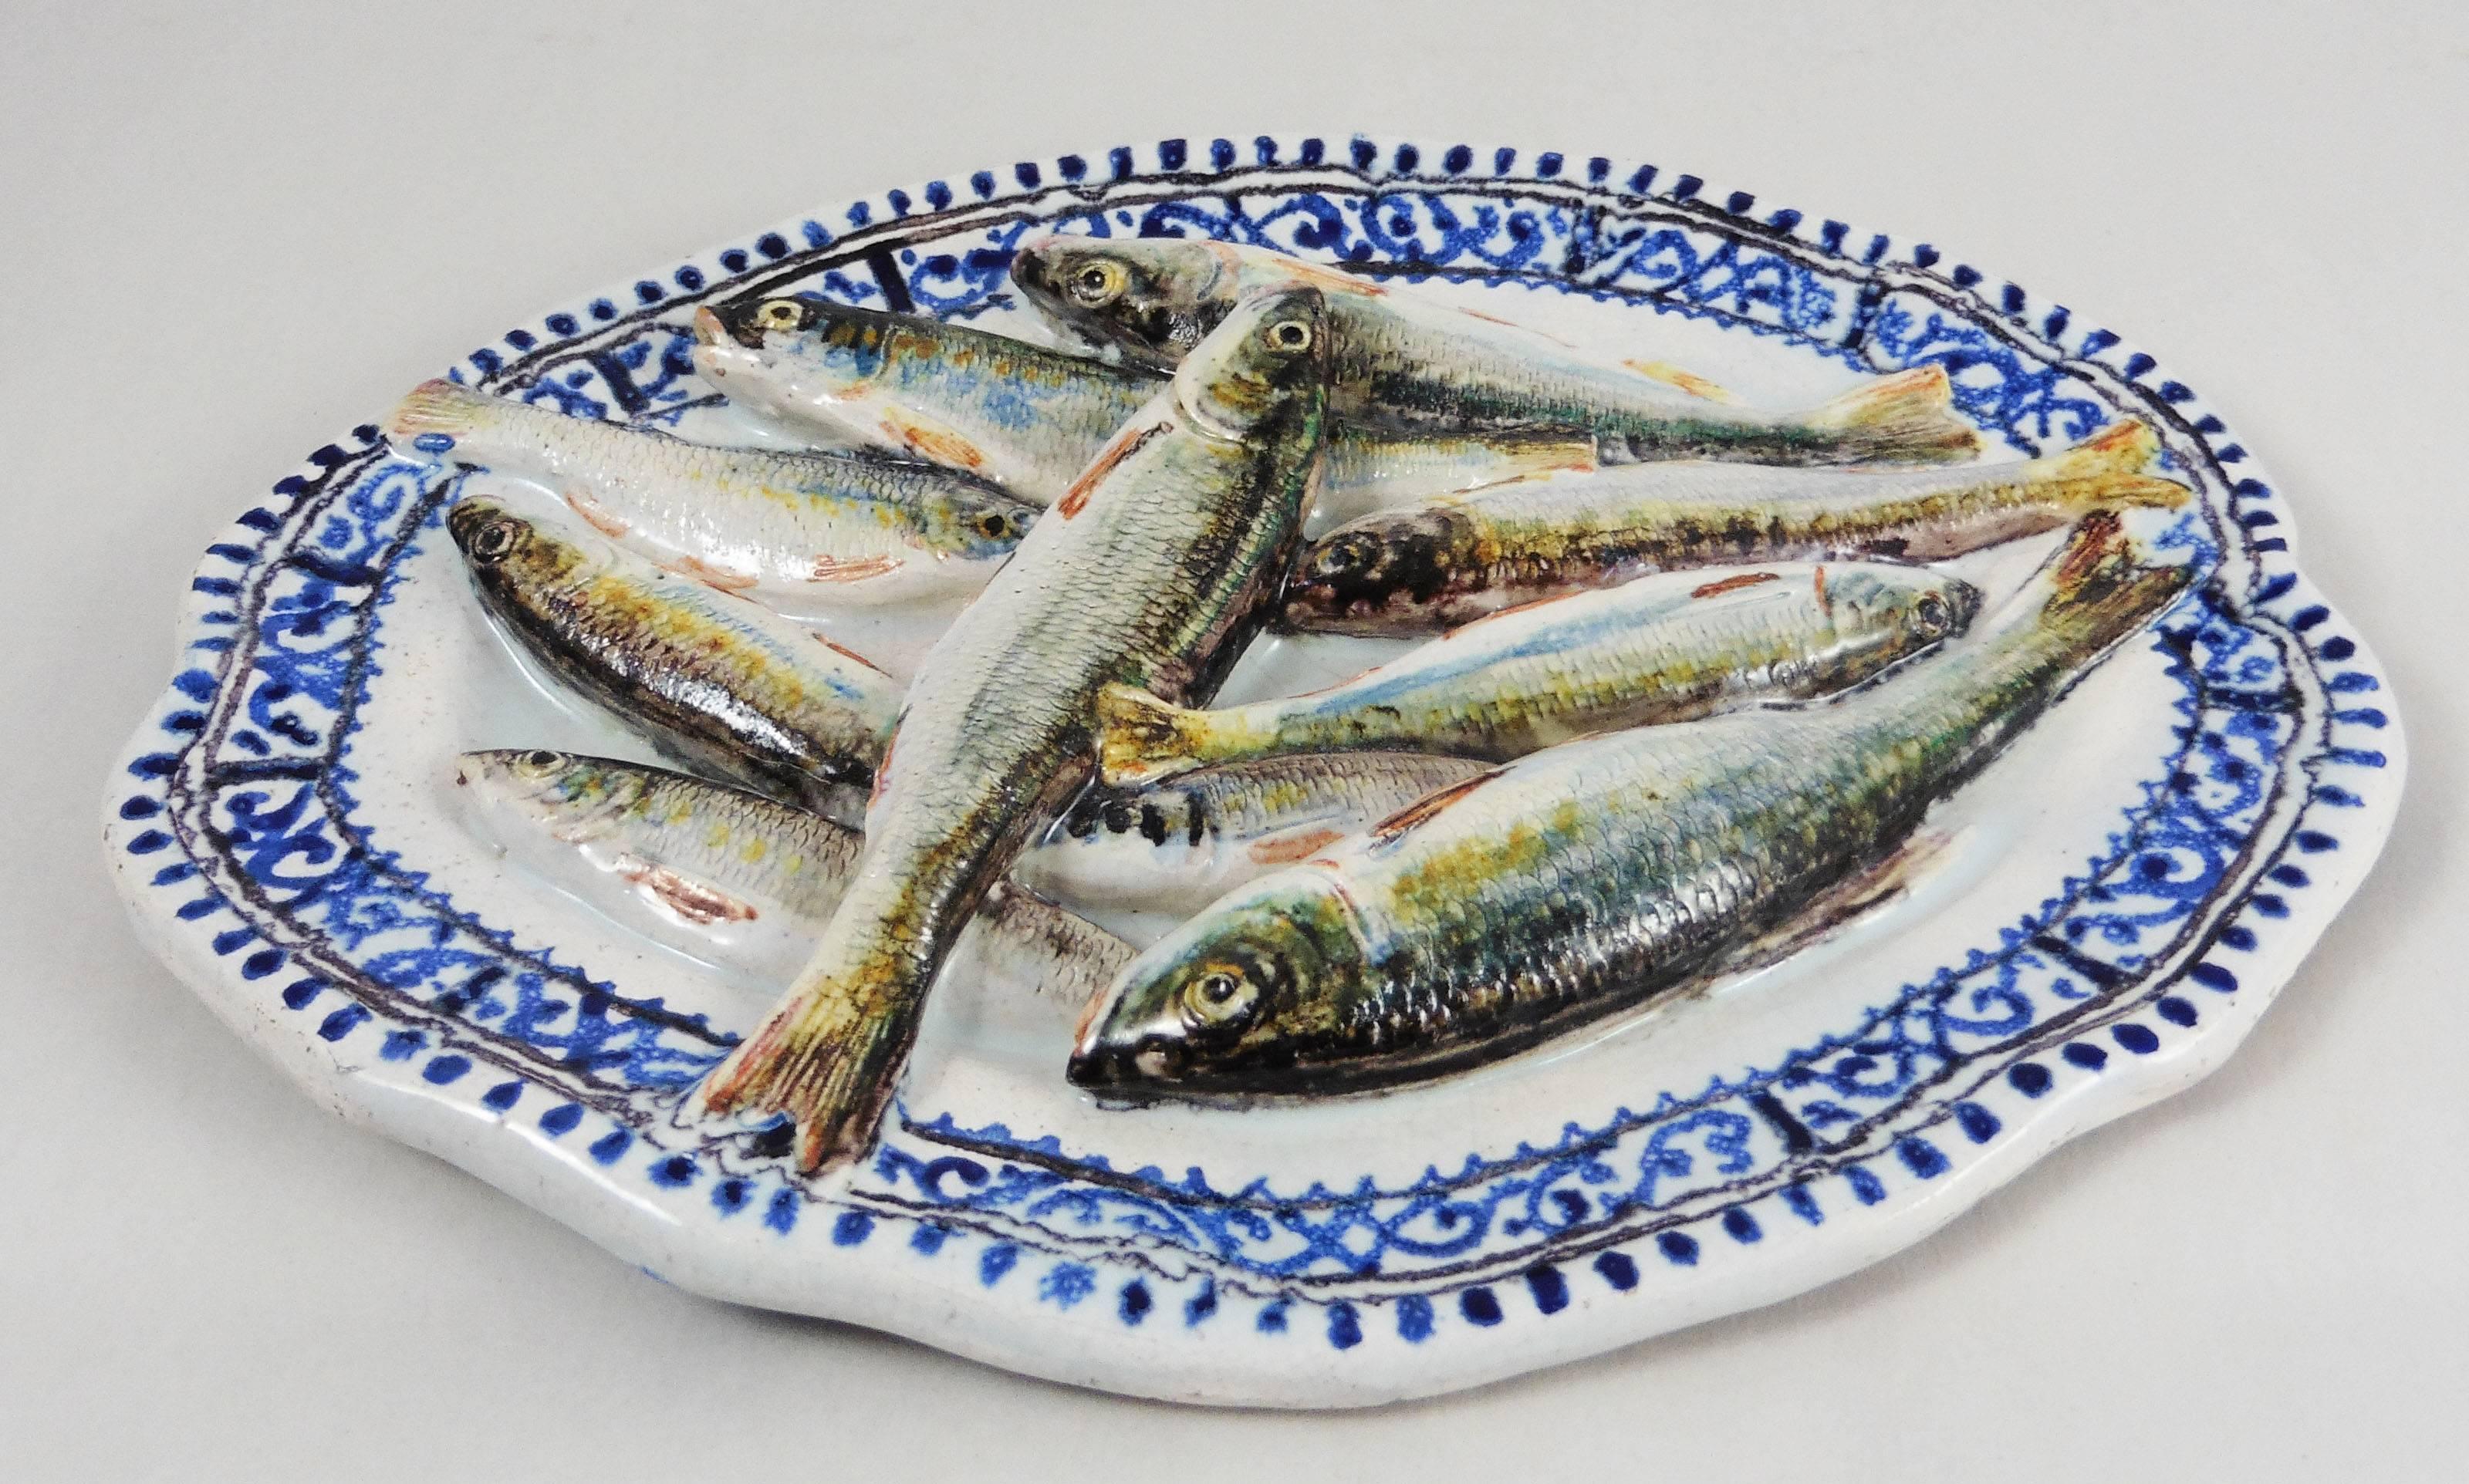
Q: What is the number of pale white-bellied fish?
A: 10